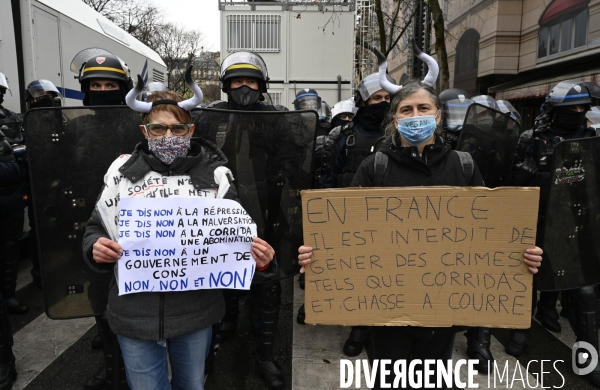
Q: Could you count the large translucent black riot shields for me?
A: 4